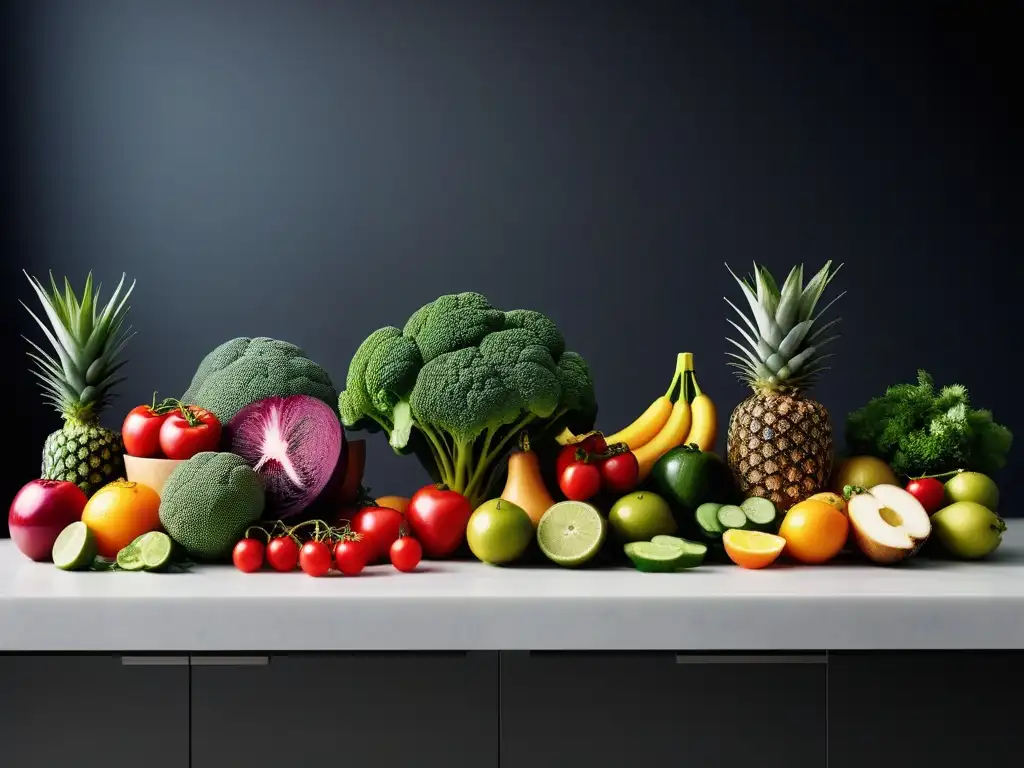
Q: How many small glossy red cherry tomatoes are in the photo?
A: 5